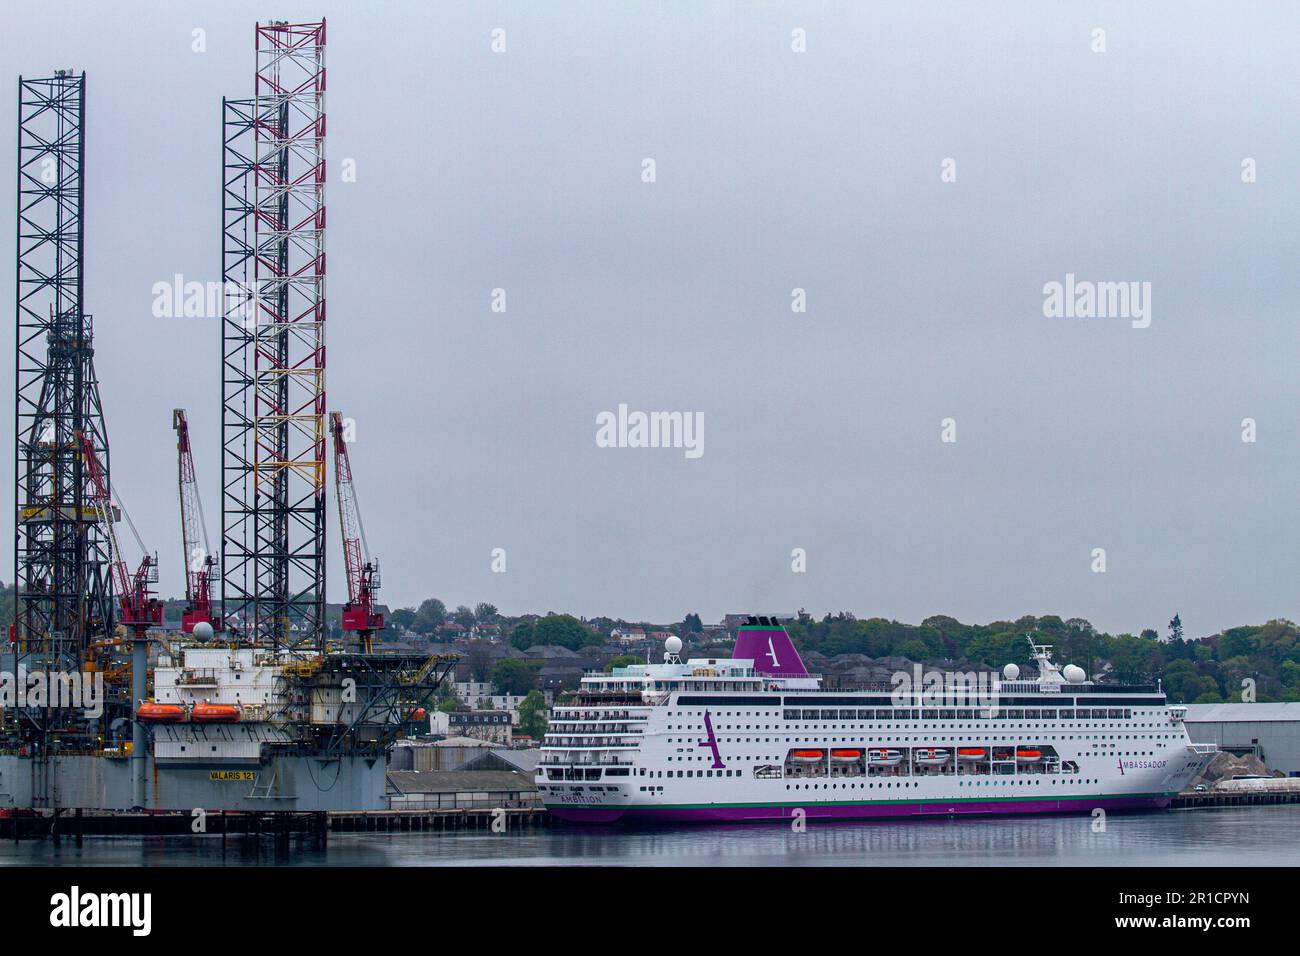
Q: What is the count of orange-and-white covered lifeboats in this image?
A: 4